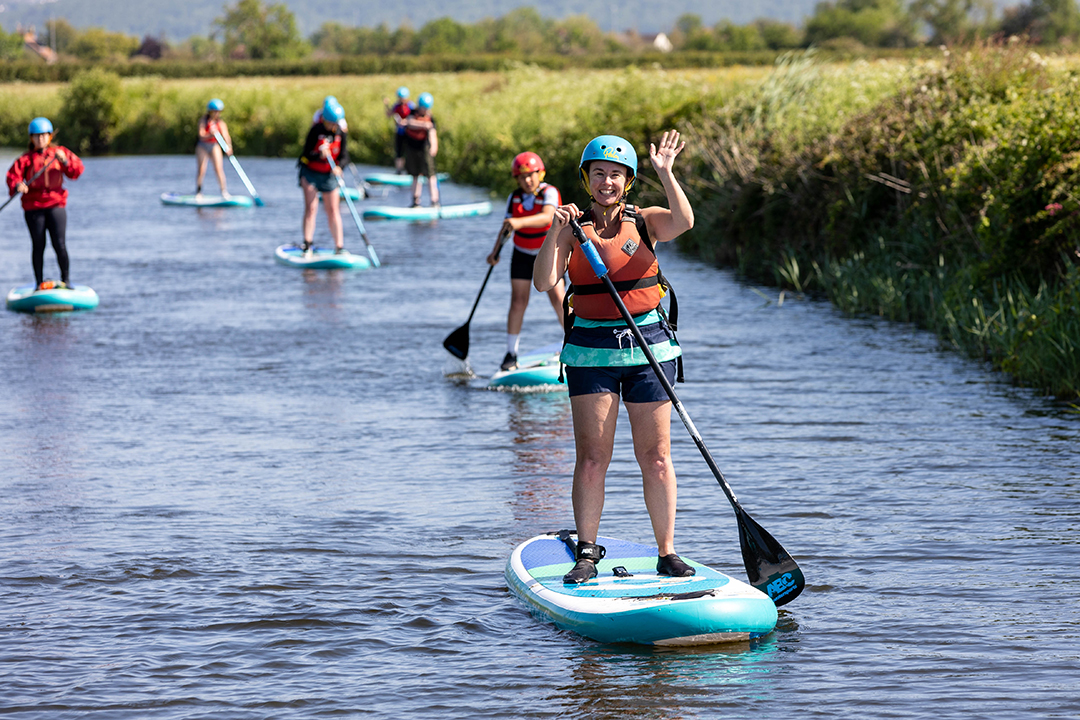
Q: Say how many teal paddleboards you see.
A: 8